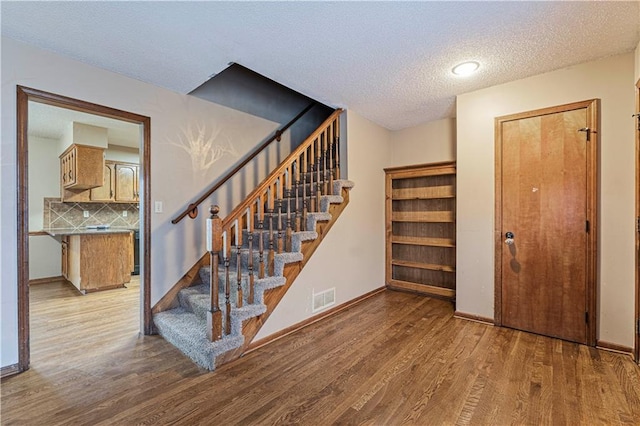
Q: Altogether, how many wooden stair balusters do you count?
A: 14